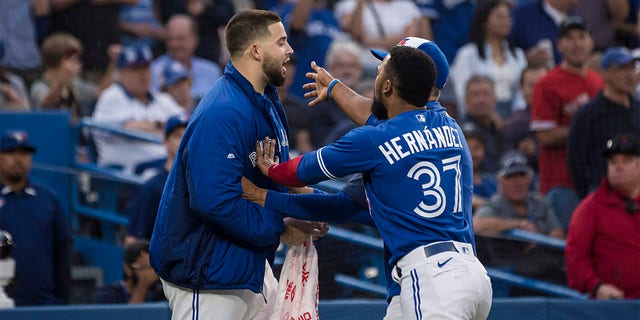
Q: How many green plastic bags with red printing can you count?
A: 0